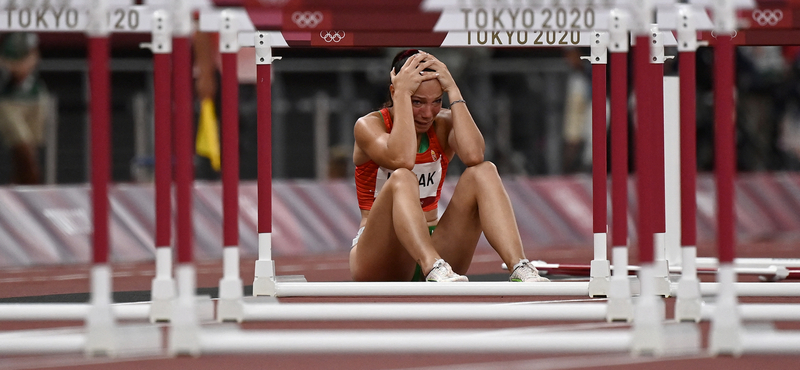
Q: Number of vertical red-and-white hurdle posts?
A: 11